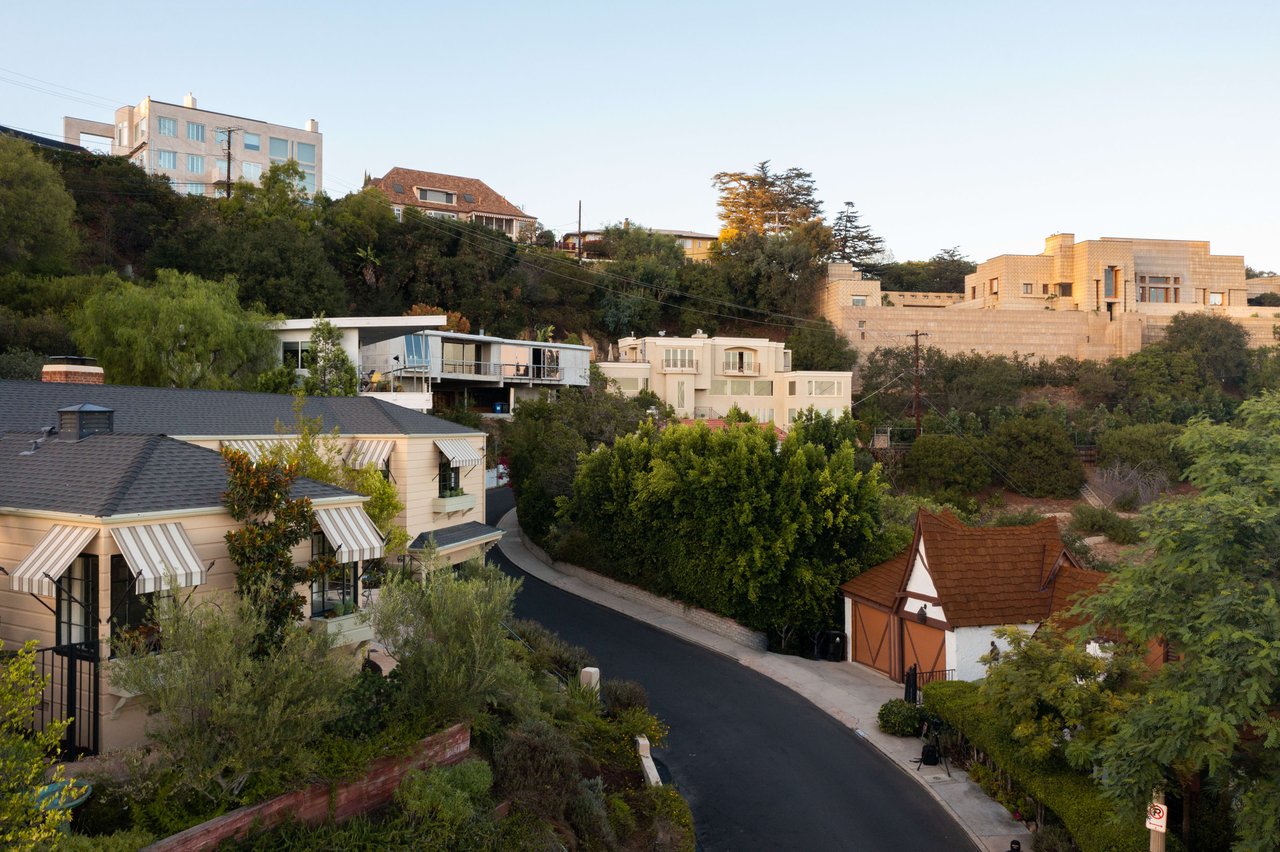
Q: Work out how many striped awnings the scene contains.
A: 6